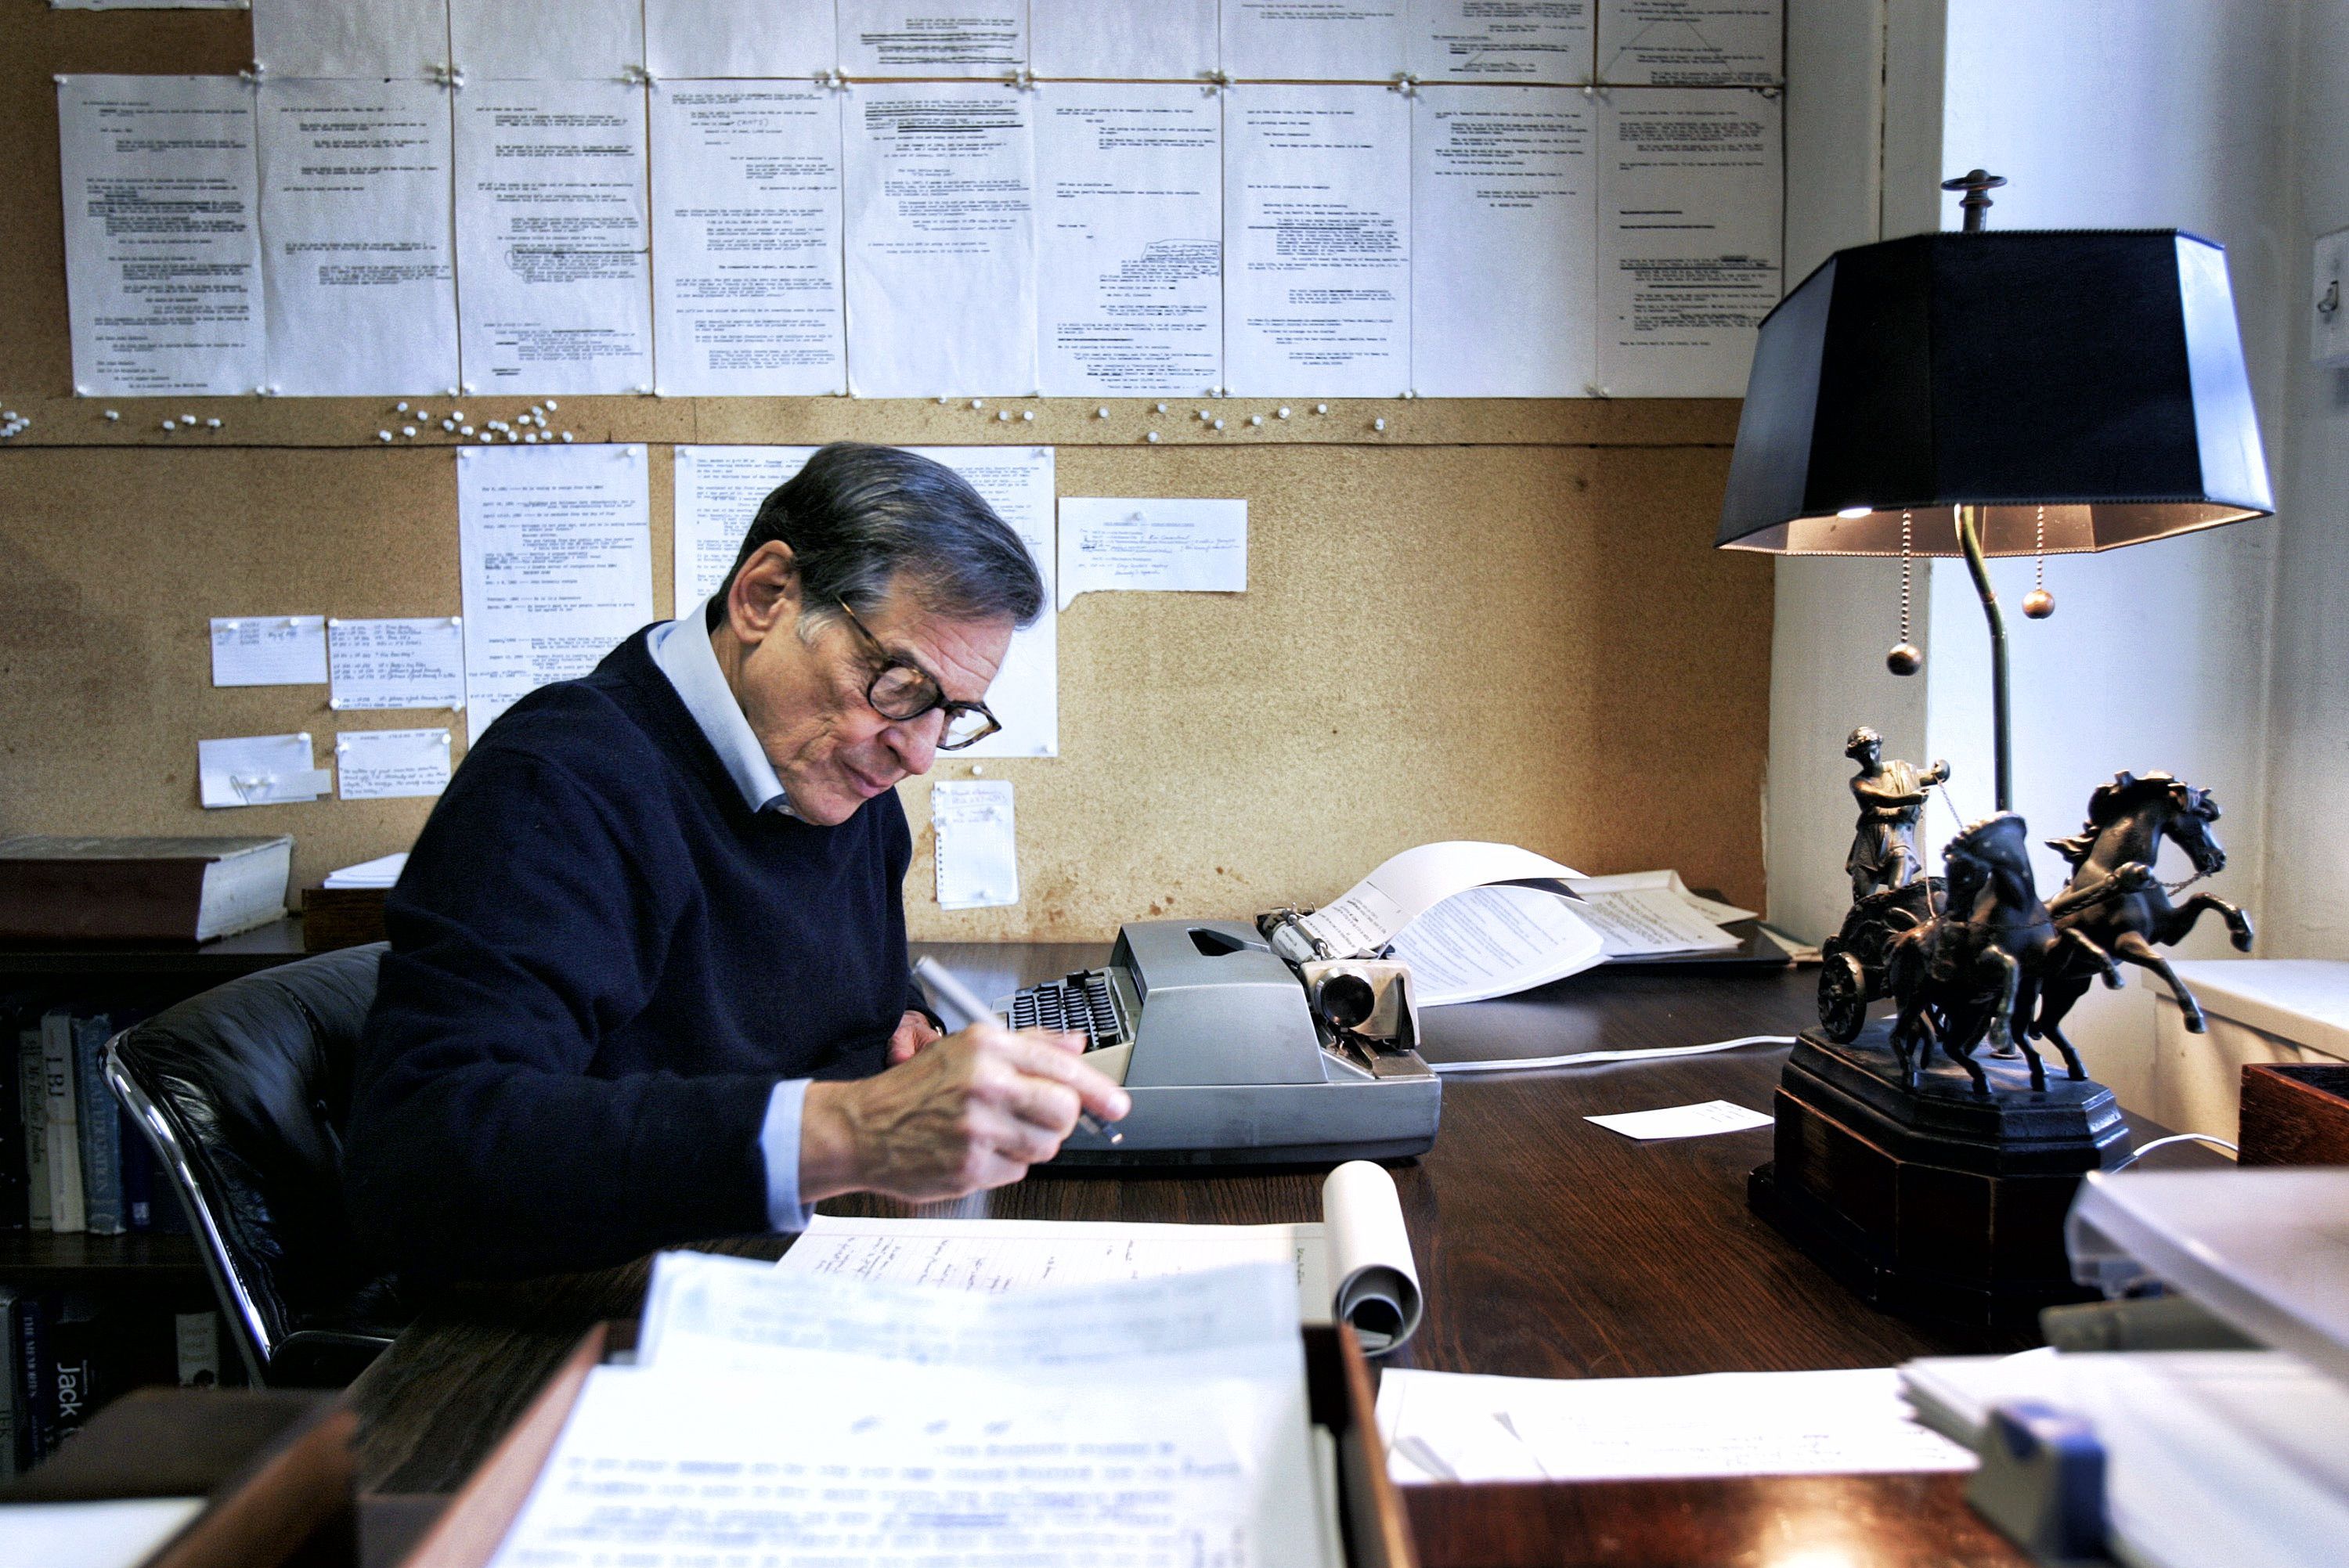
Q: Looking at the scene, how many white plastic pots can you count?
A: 0